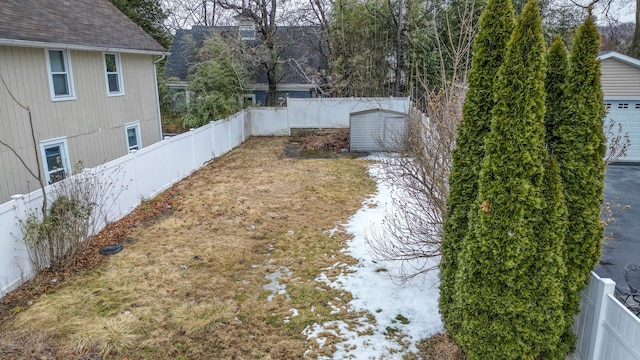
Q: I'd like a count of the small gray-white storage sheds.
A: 1